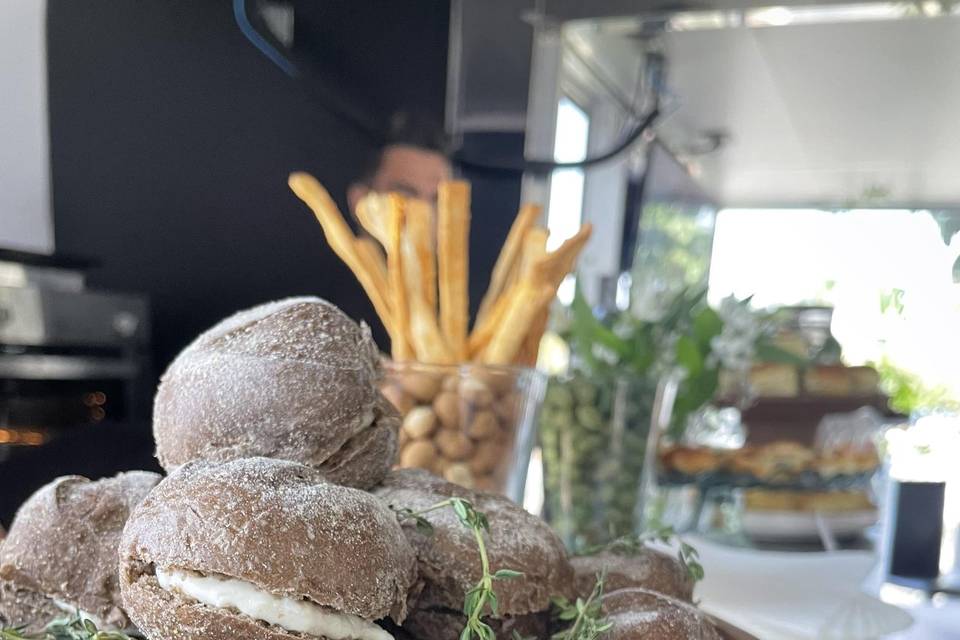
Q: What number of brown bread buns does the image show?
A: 6